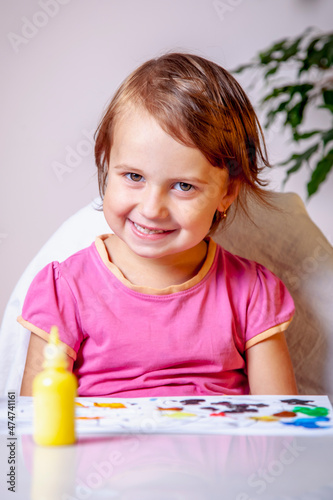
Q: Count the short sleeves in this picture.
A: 2